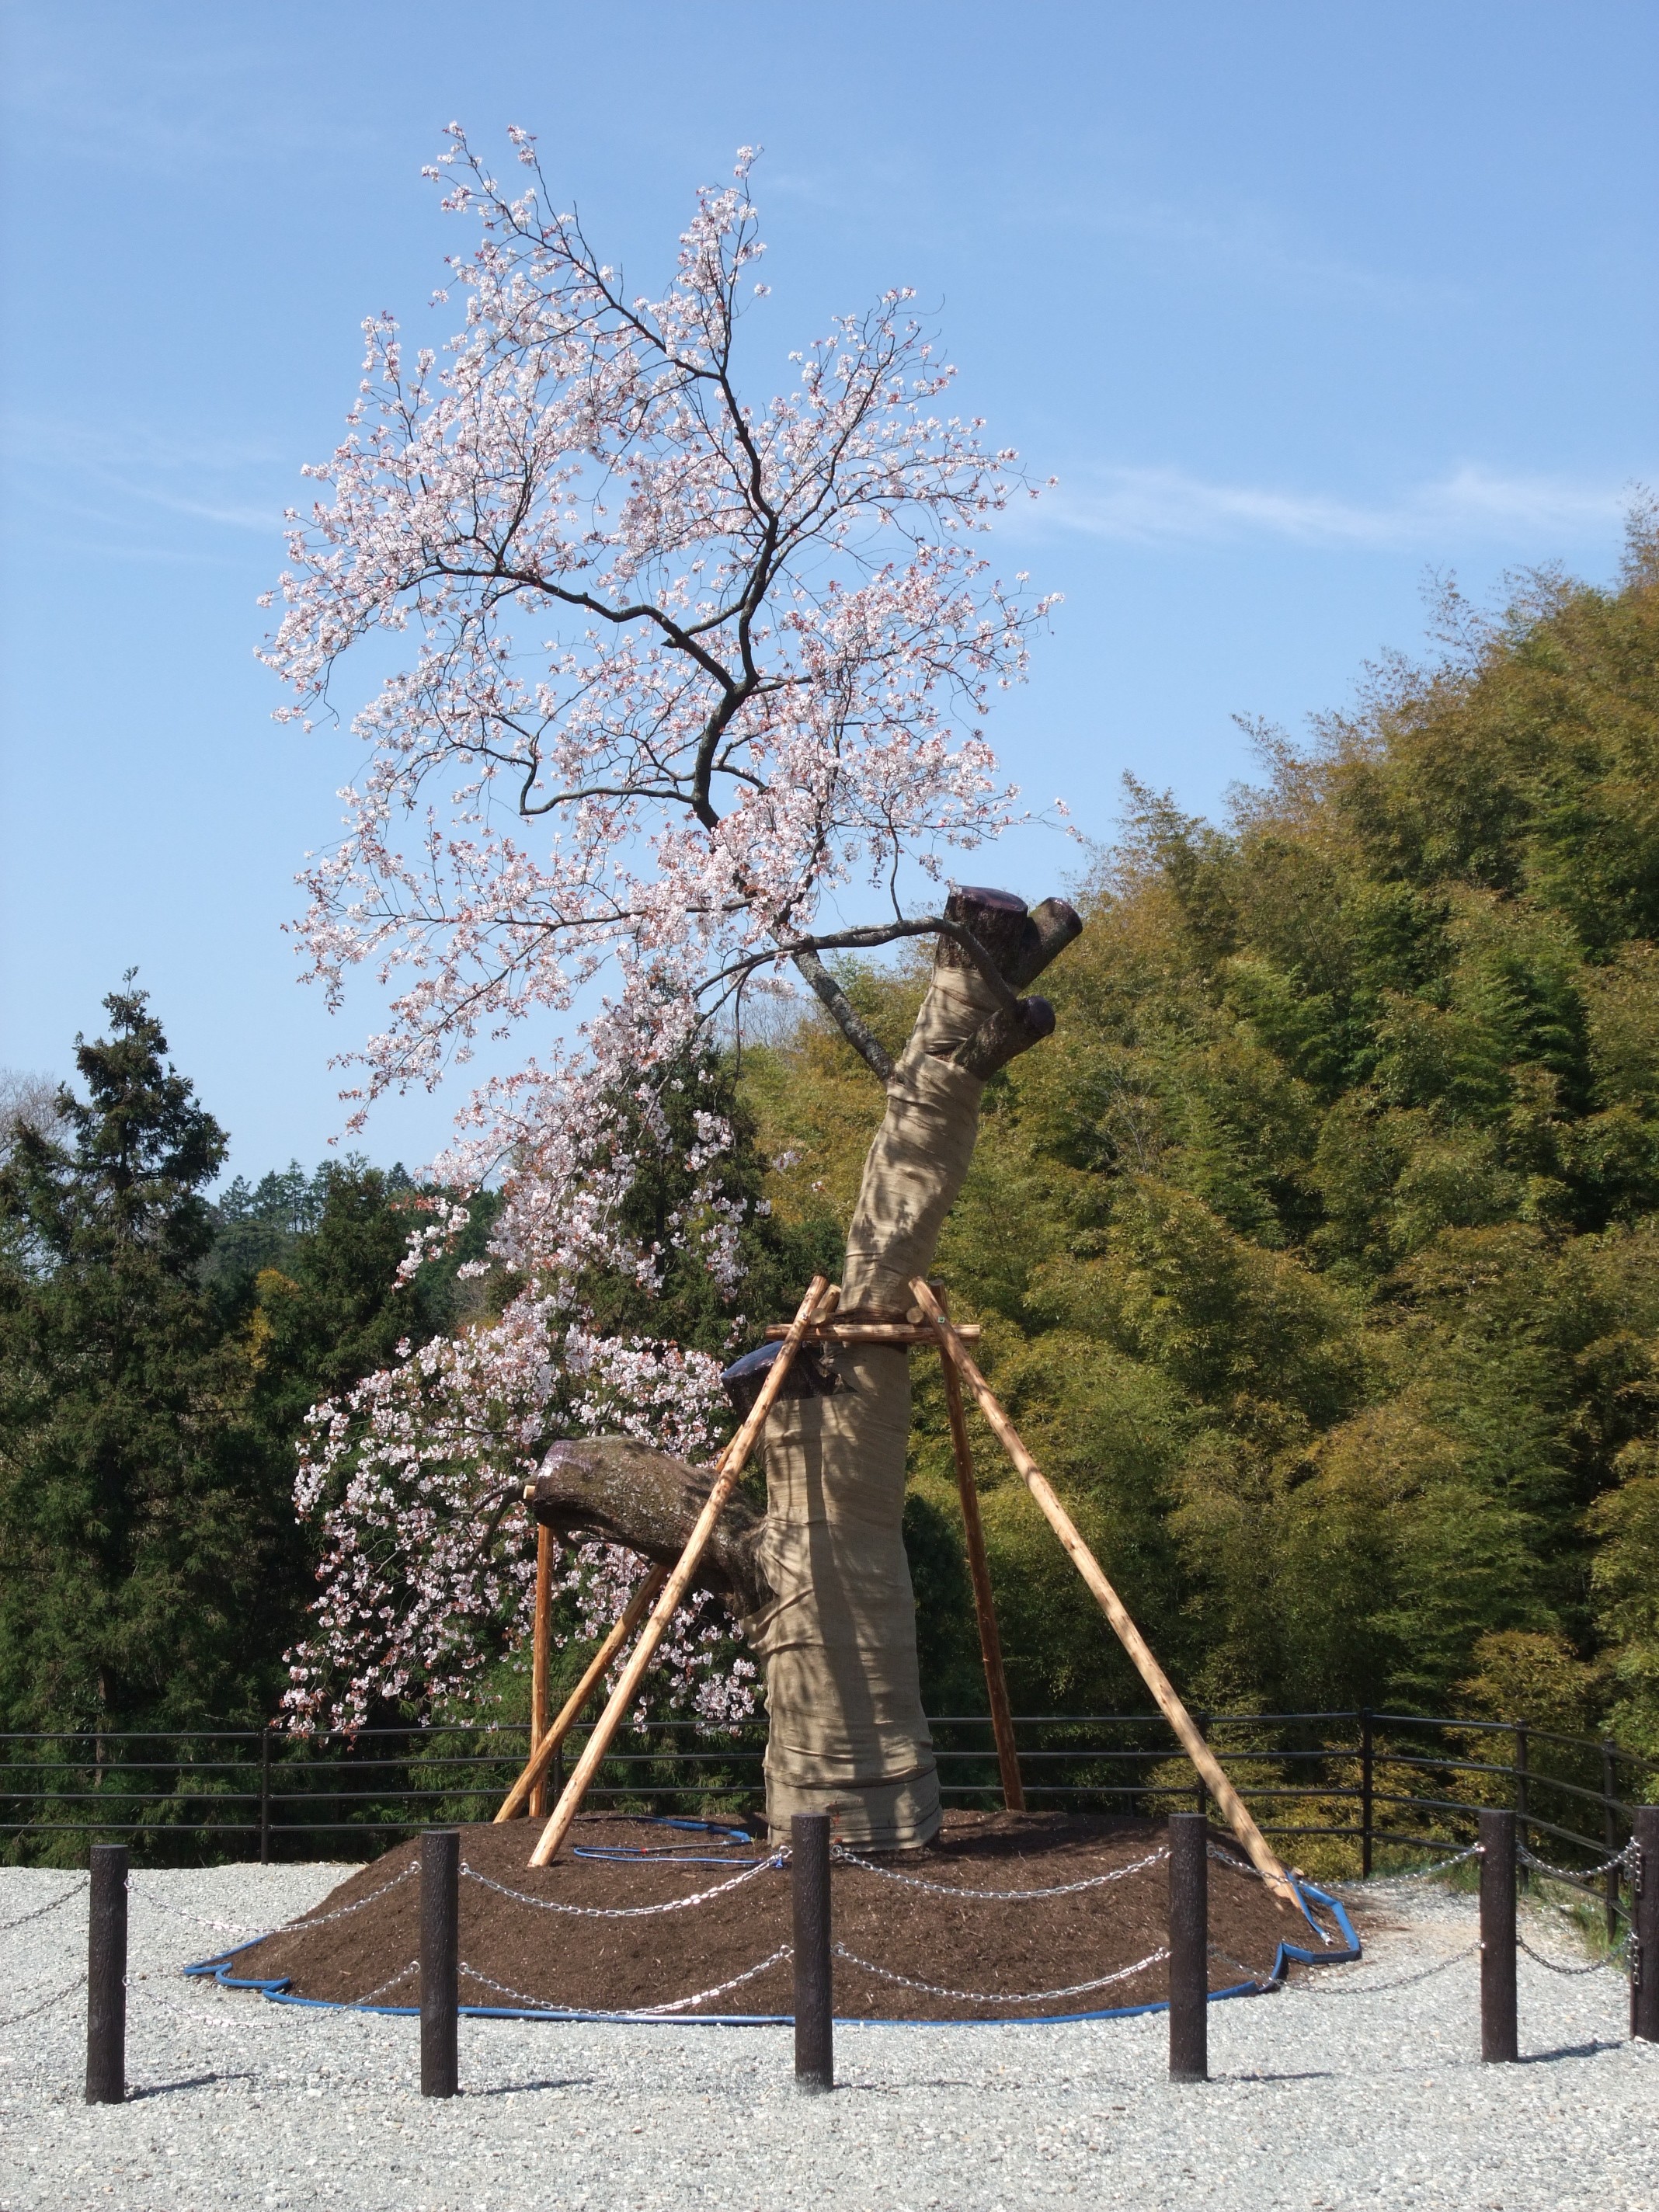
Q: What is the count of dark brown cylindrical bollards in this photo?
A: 6